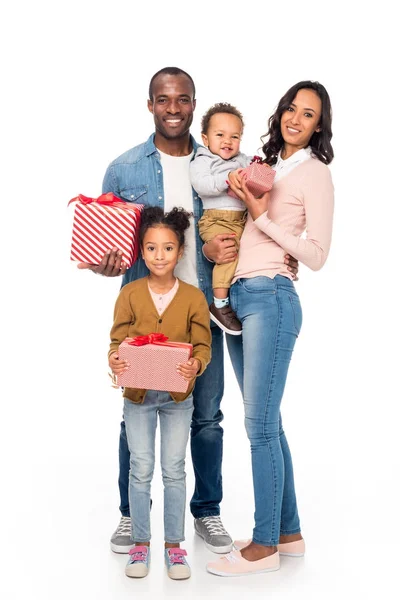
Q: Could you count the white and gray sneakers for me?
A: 2